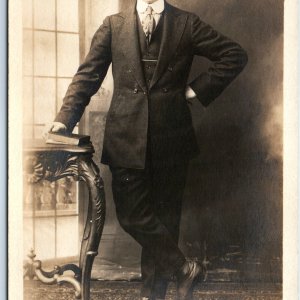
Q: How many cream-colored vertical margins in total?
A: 2